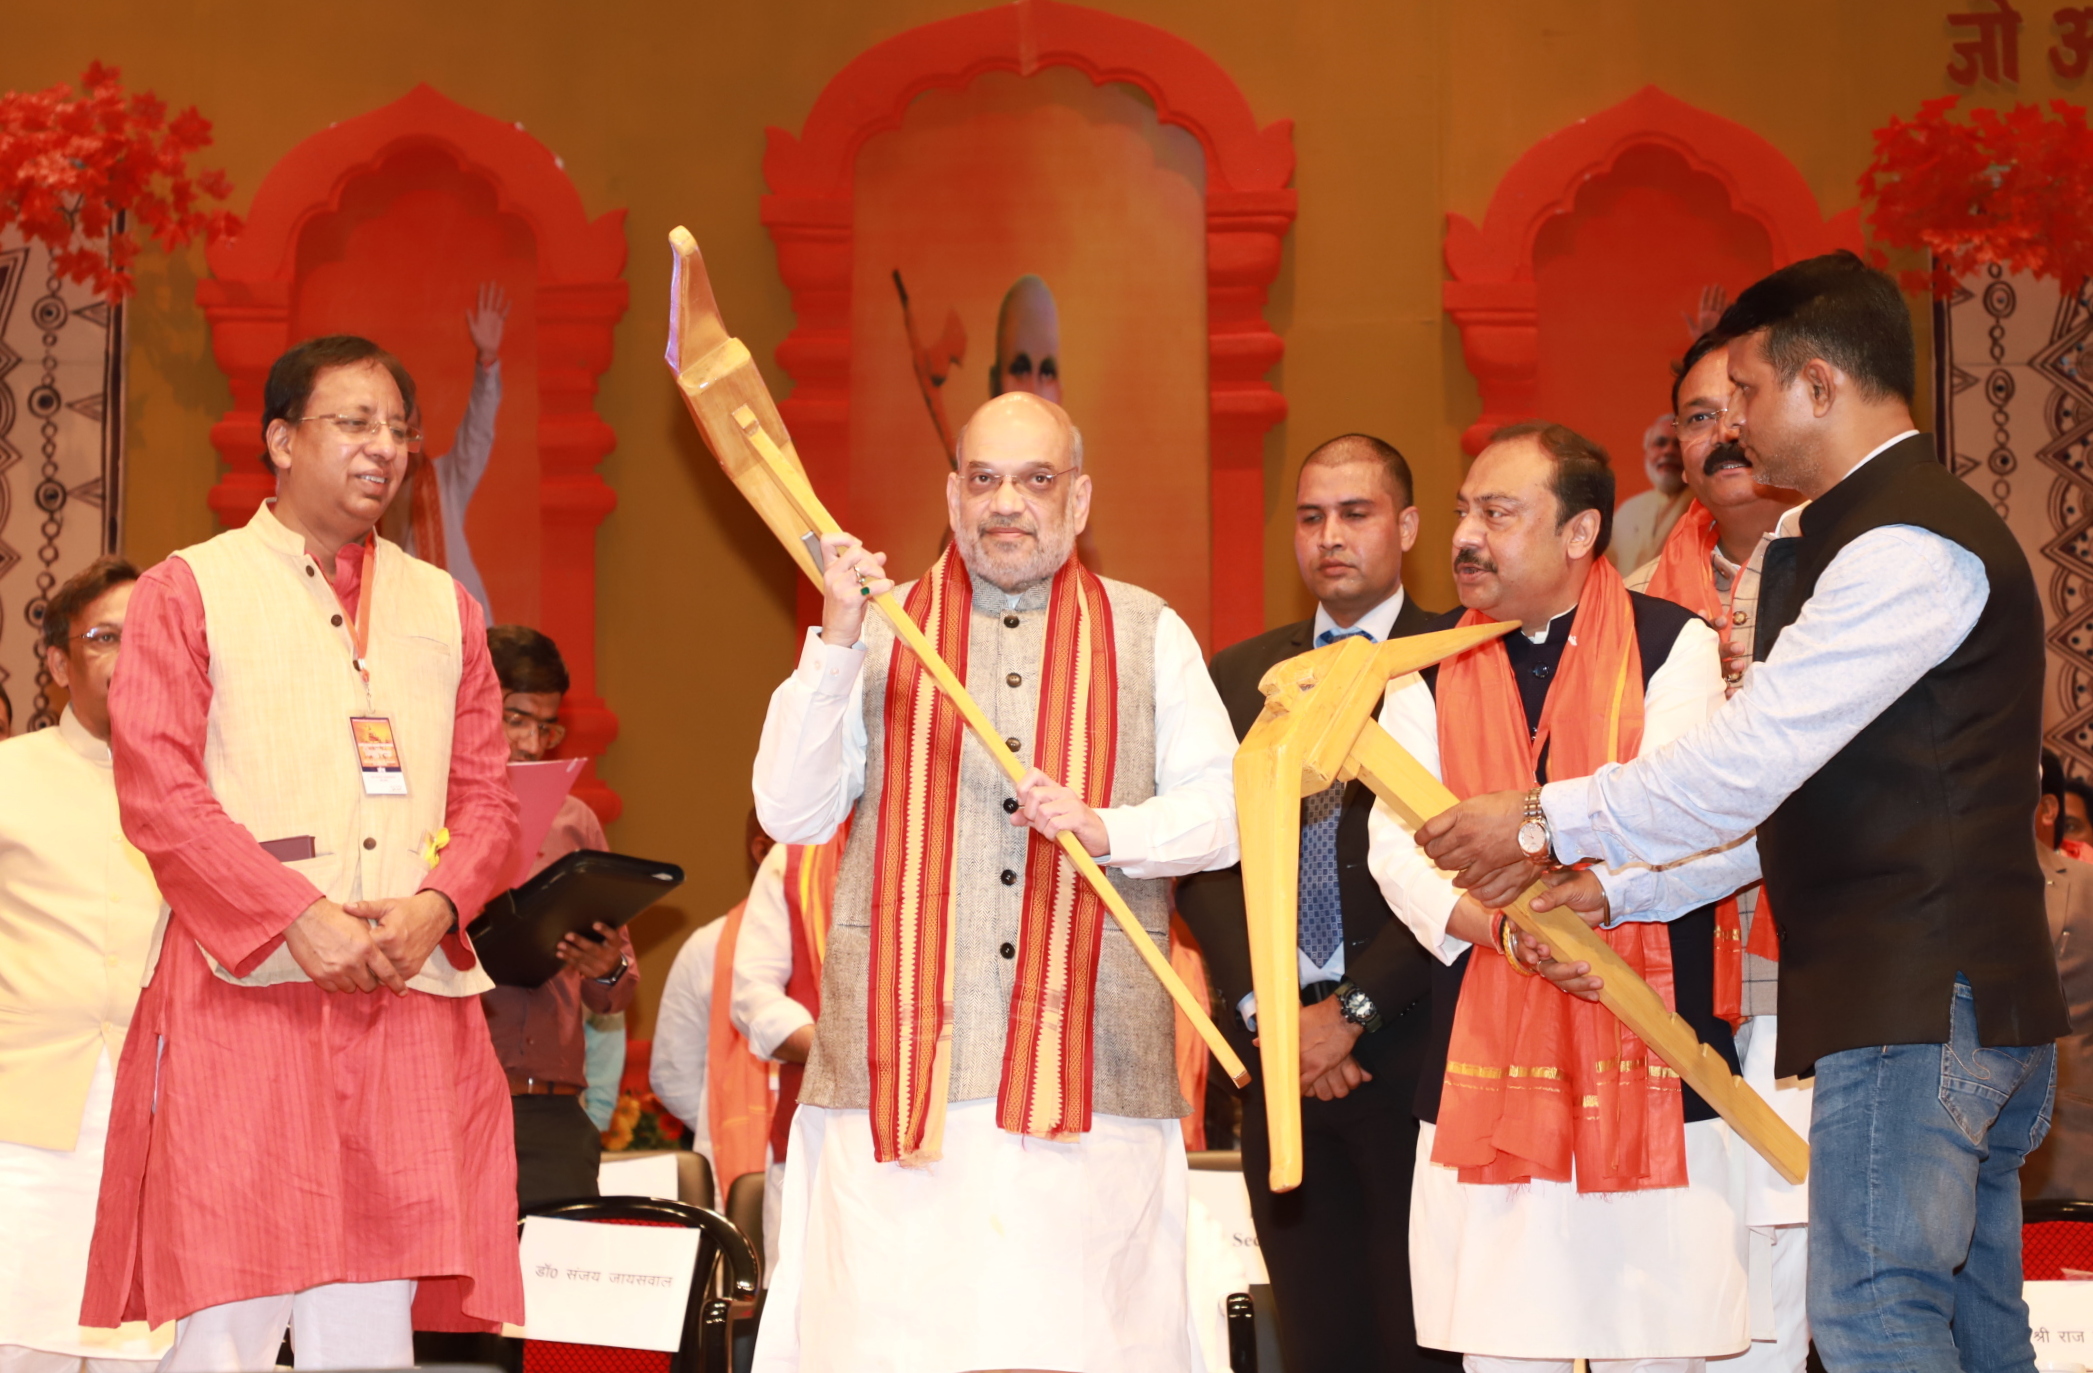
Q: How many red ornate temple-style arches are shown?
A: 3